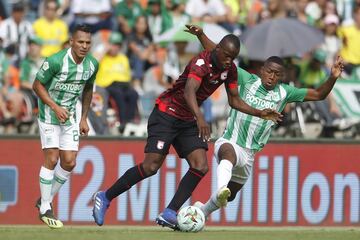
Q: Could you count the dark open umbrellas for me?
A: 1